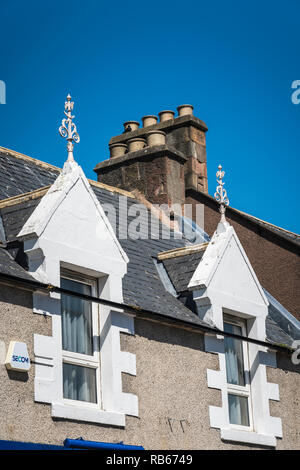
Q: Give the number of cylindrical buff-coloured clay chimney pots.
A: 7